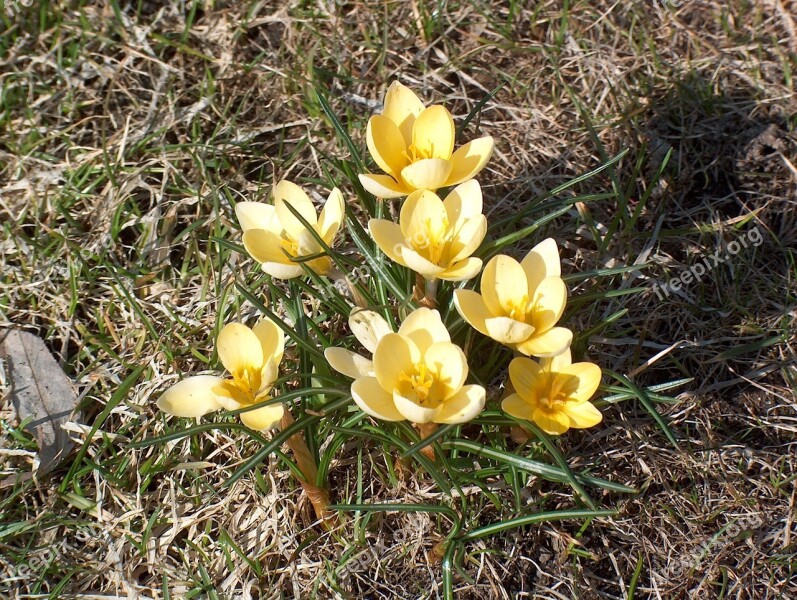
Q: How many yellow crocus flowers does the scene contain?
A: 7